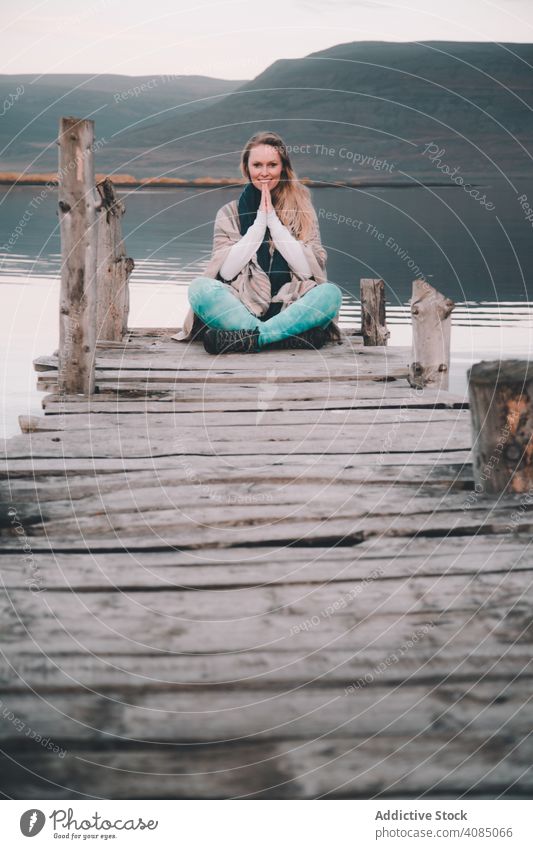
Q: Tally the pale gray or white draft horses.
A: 0